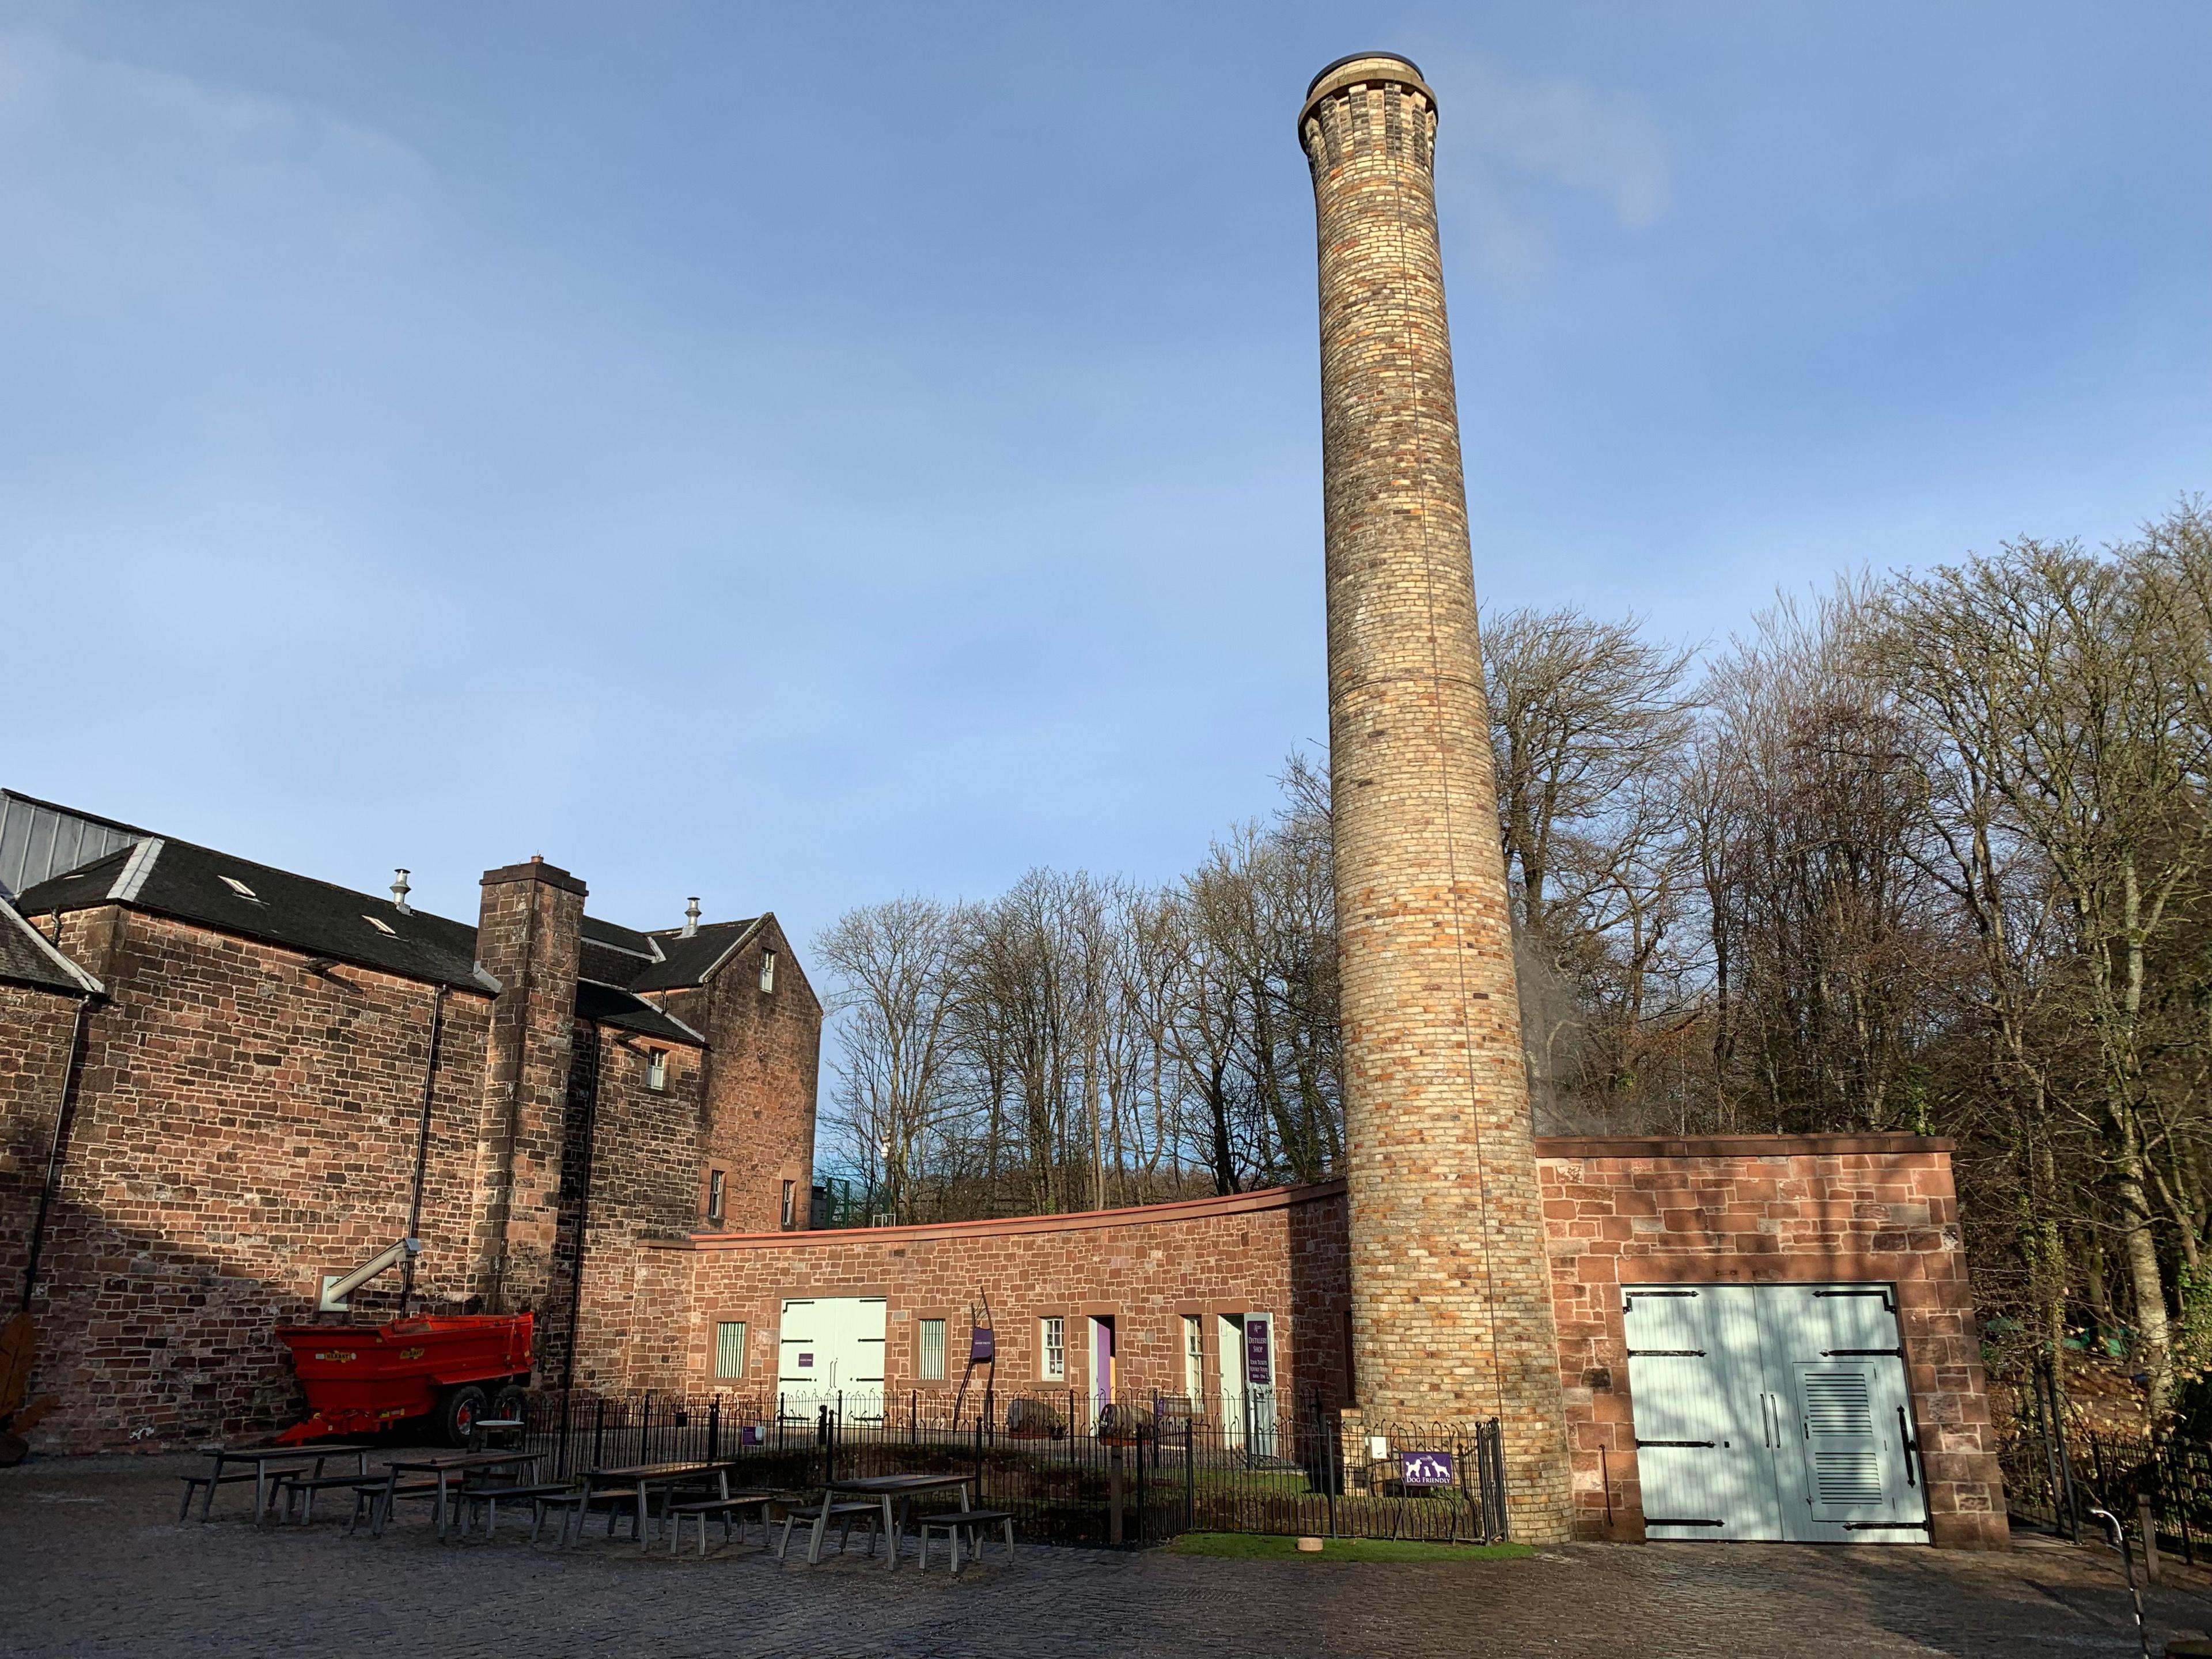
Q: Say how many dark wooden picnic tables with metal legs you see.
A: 4